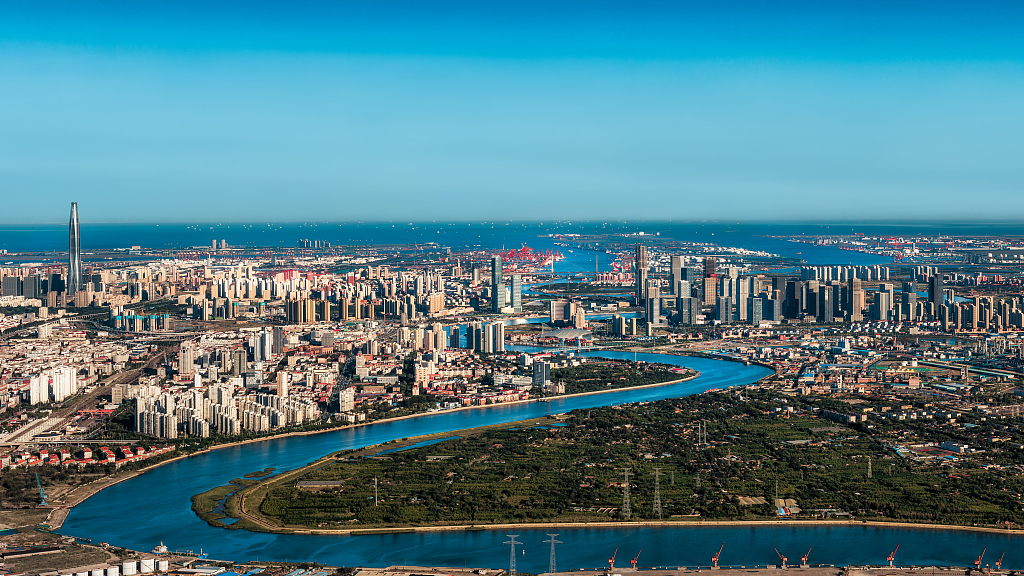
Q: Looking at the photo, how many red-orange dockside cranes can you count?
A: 8